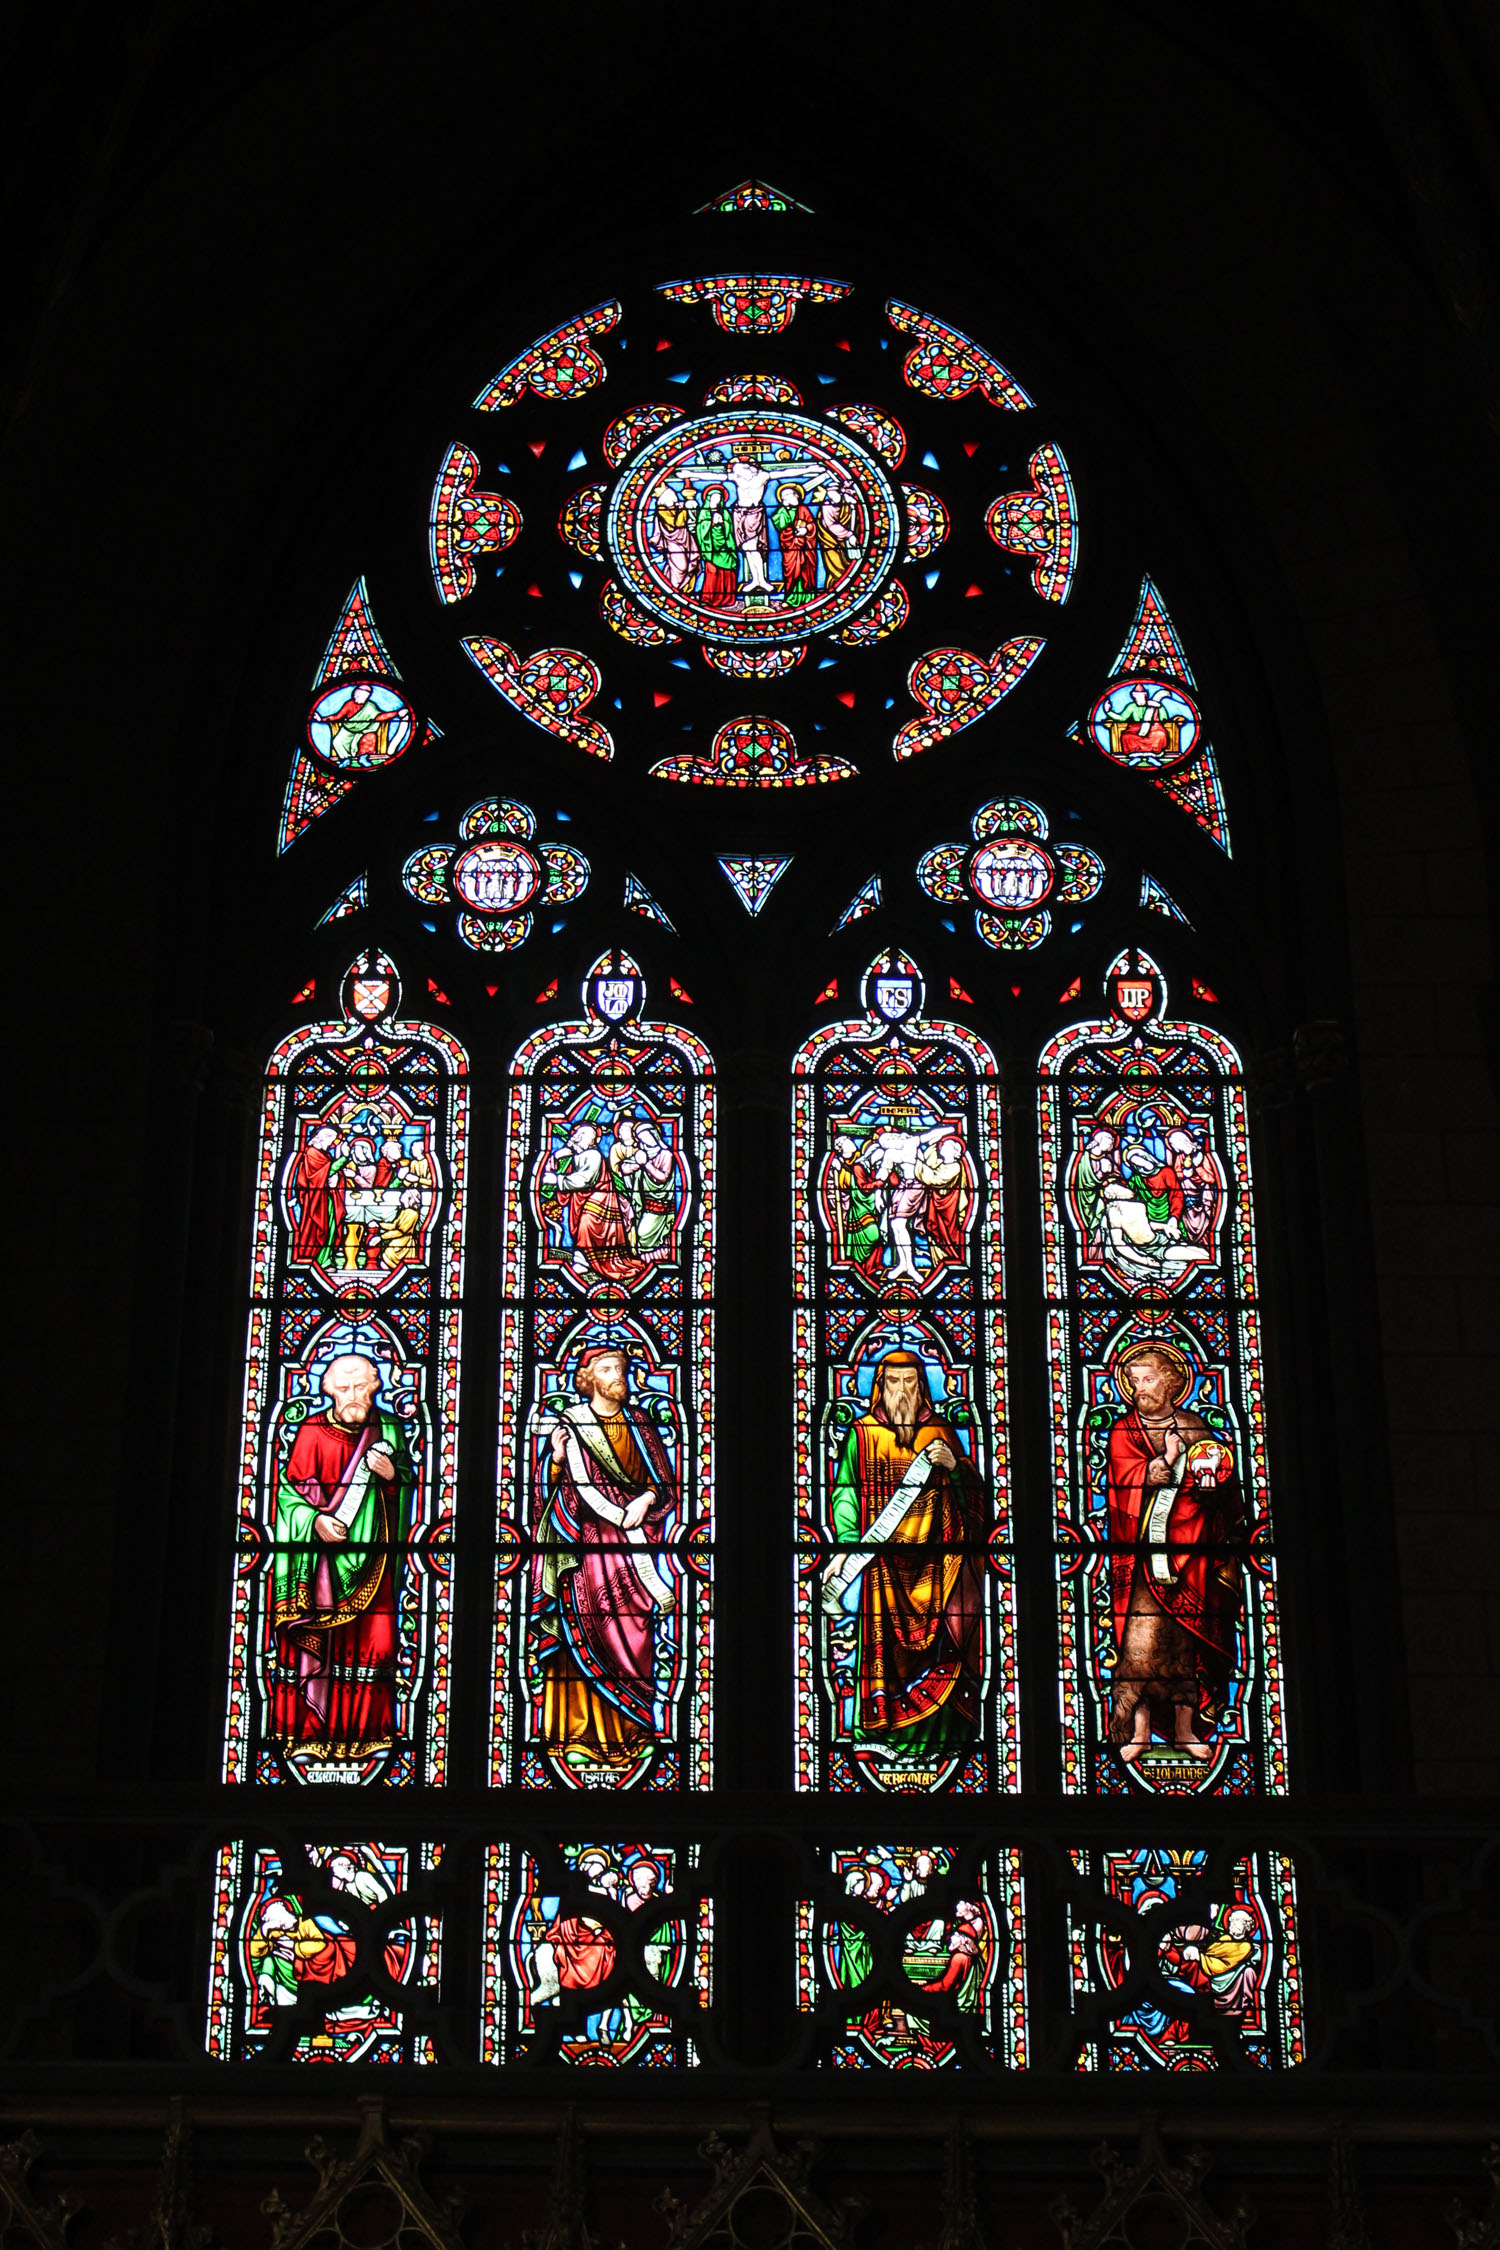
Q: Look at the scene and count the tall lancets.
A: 4